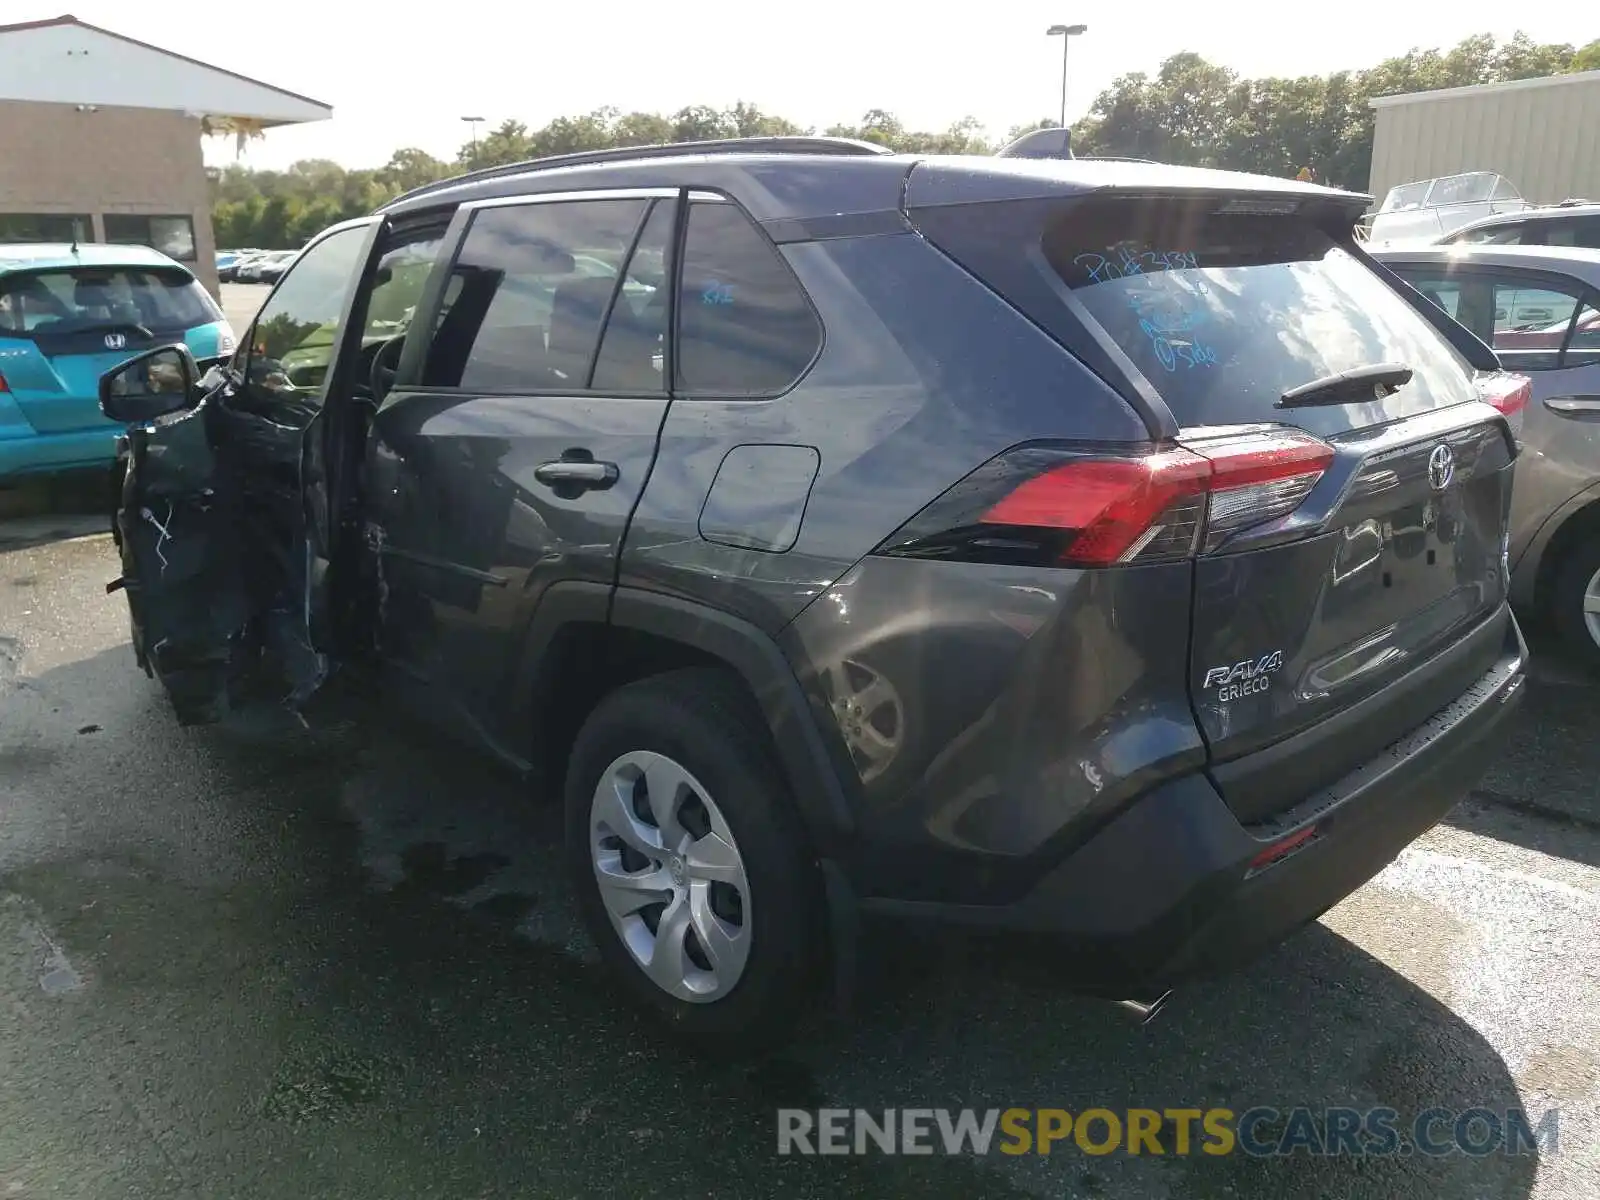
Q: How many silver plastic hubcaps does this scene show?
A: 1